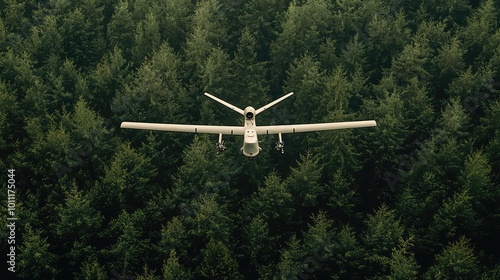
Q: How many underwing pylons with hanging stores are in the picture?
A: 2